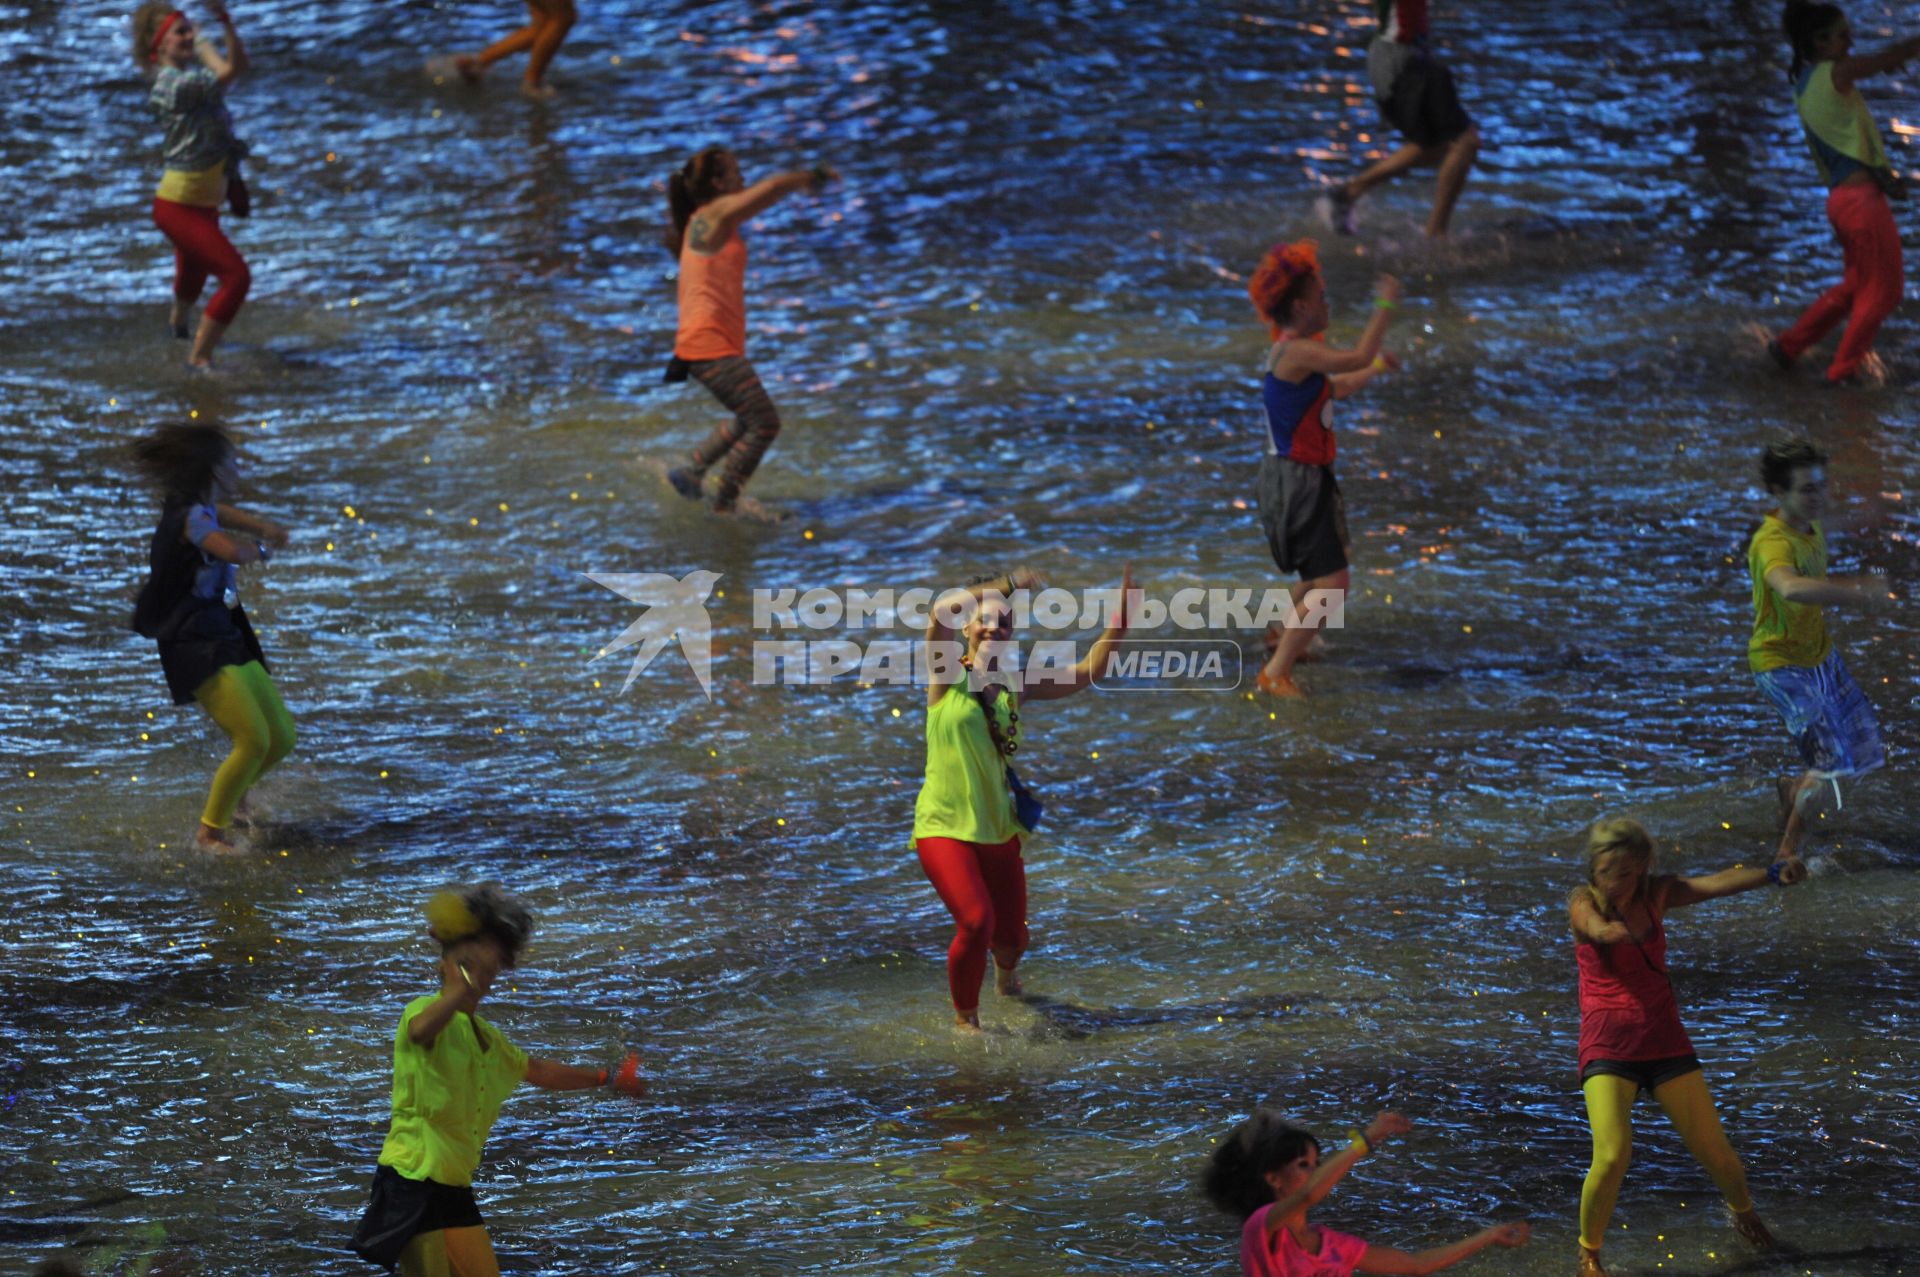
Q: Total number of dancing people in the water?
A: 12